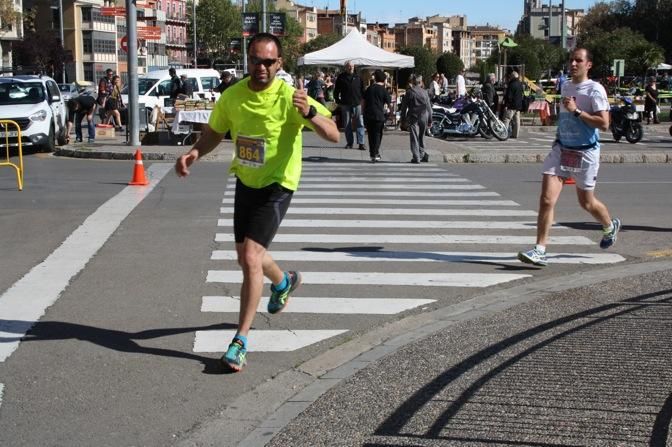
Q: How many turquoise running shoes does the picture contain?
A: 2